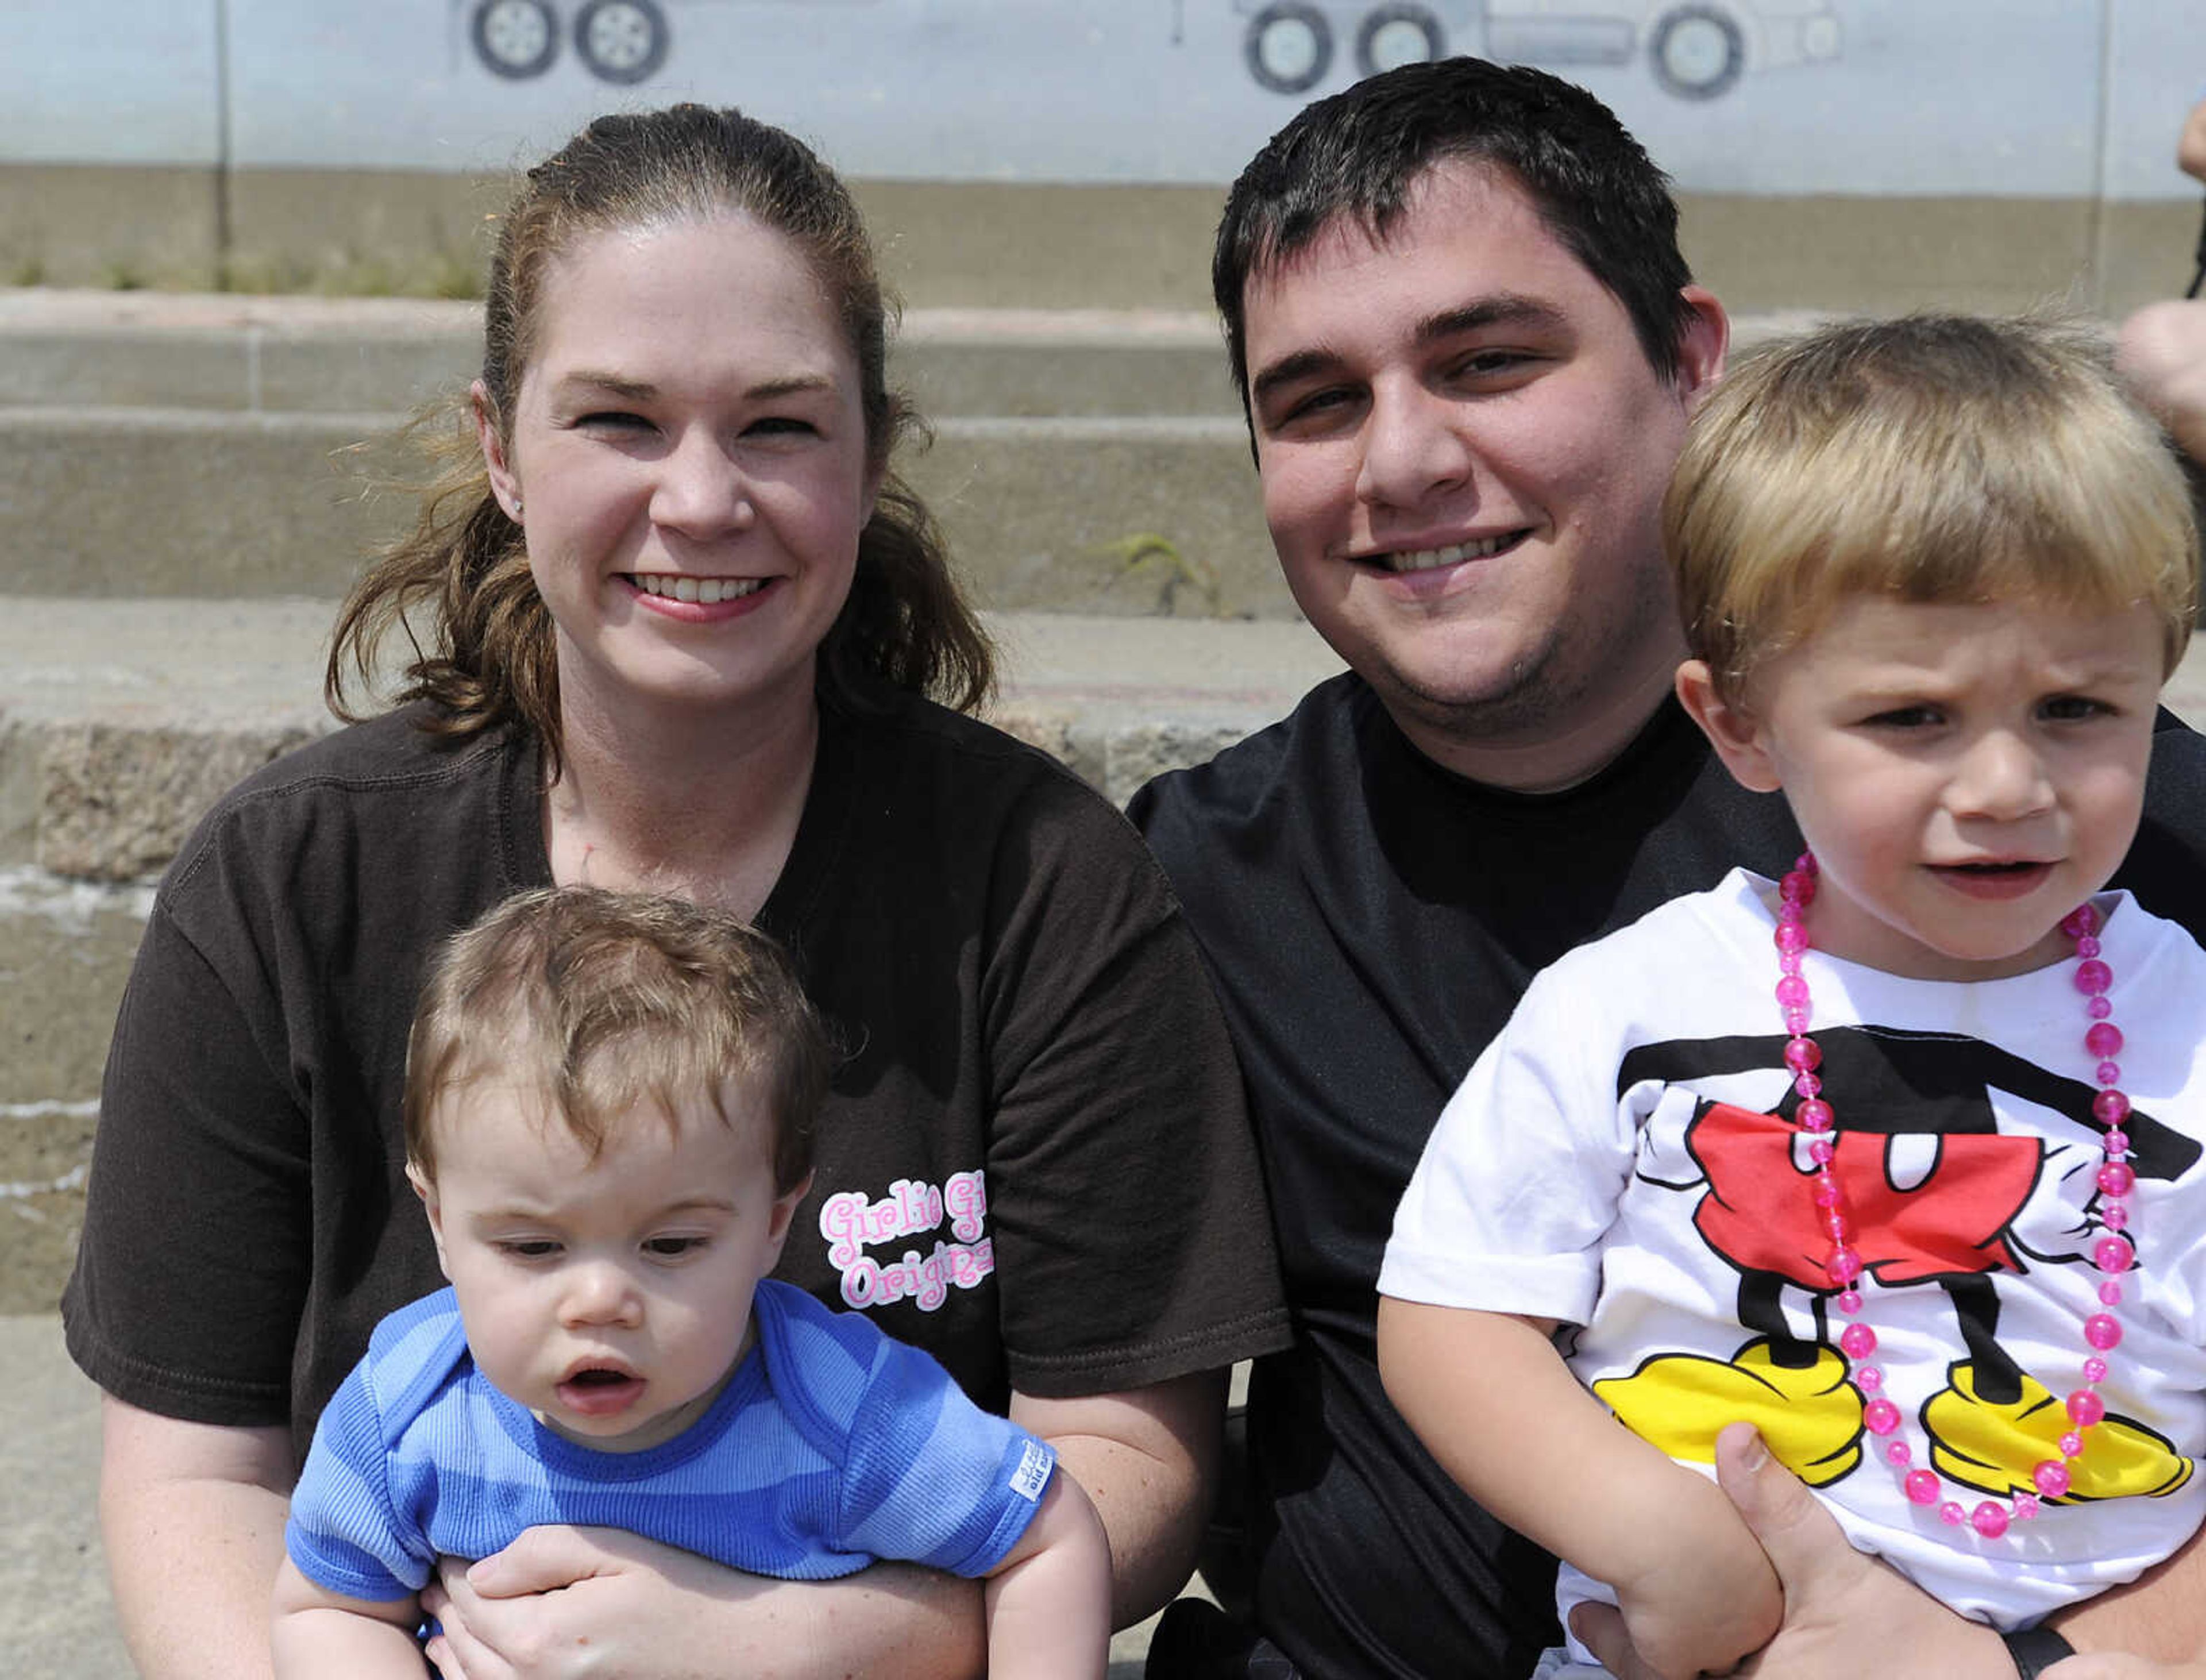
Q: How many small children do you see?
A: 2